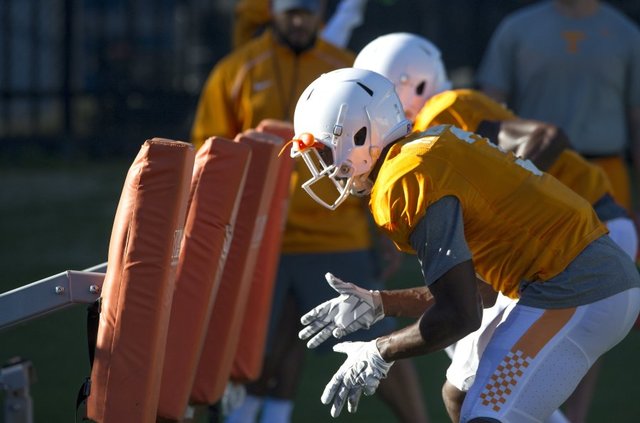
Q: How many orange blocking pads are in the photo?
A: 4